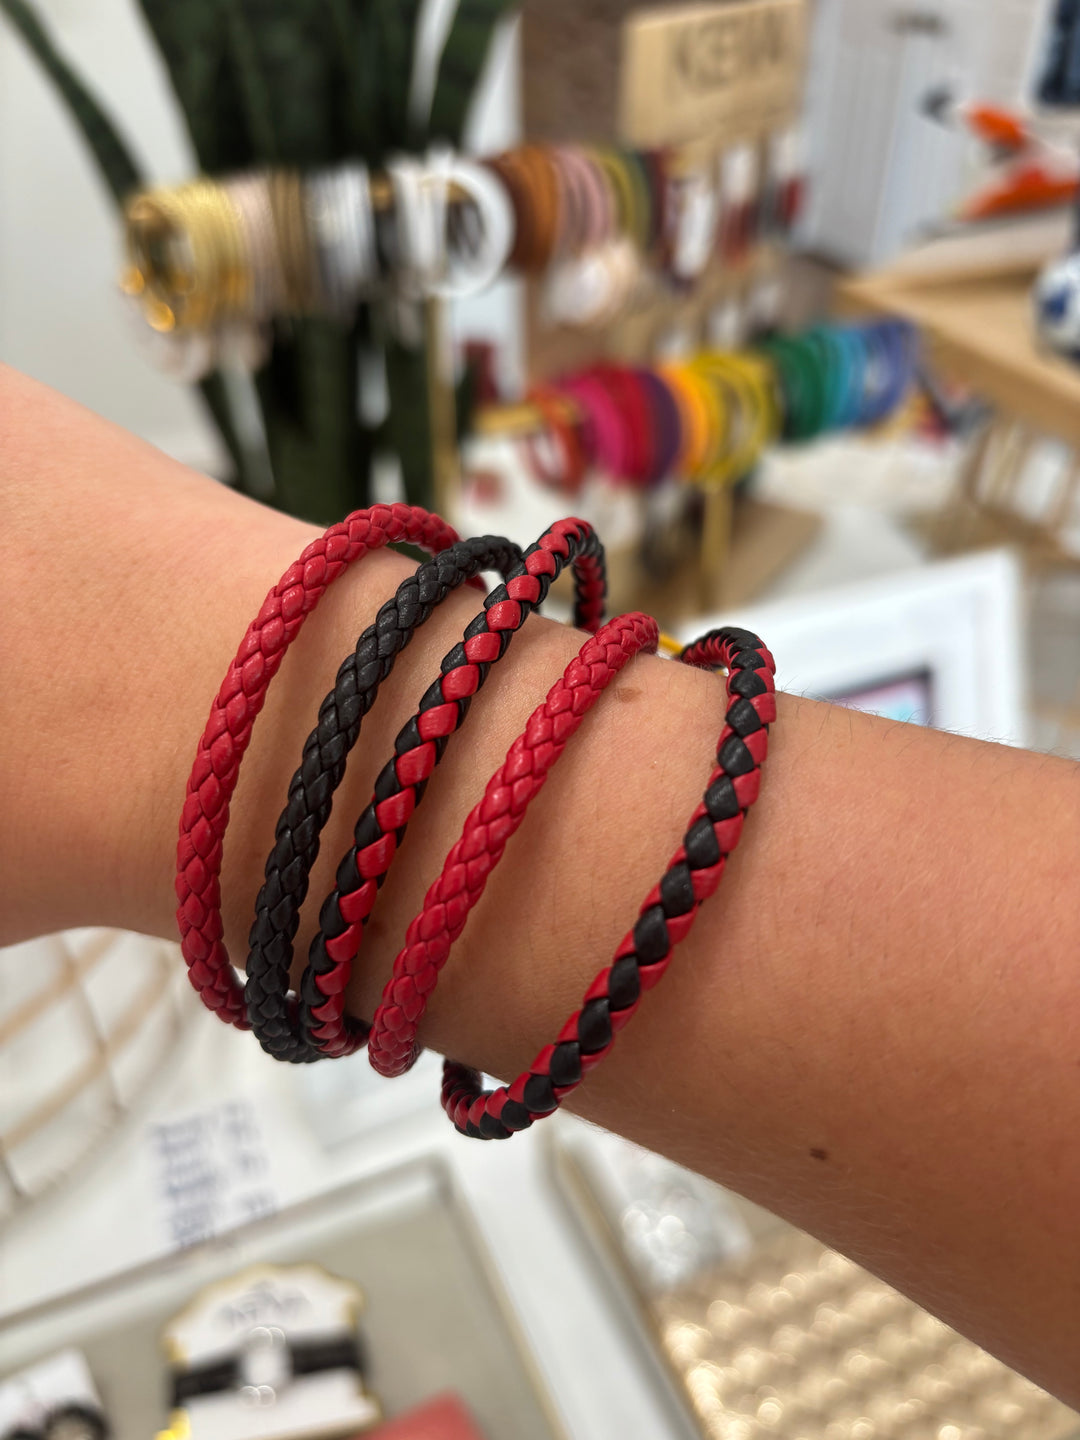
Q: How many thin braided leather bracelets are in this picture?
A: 5